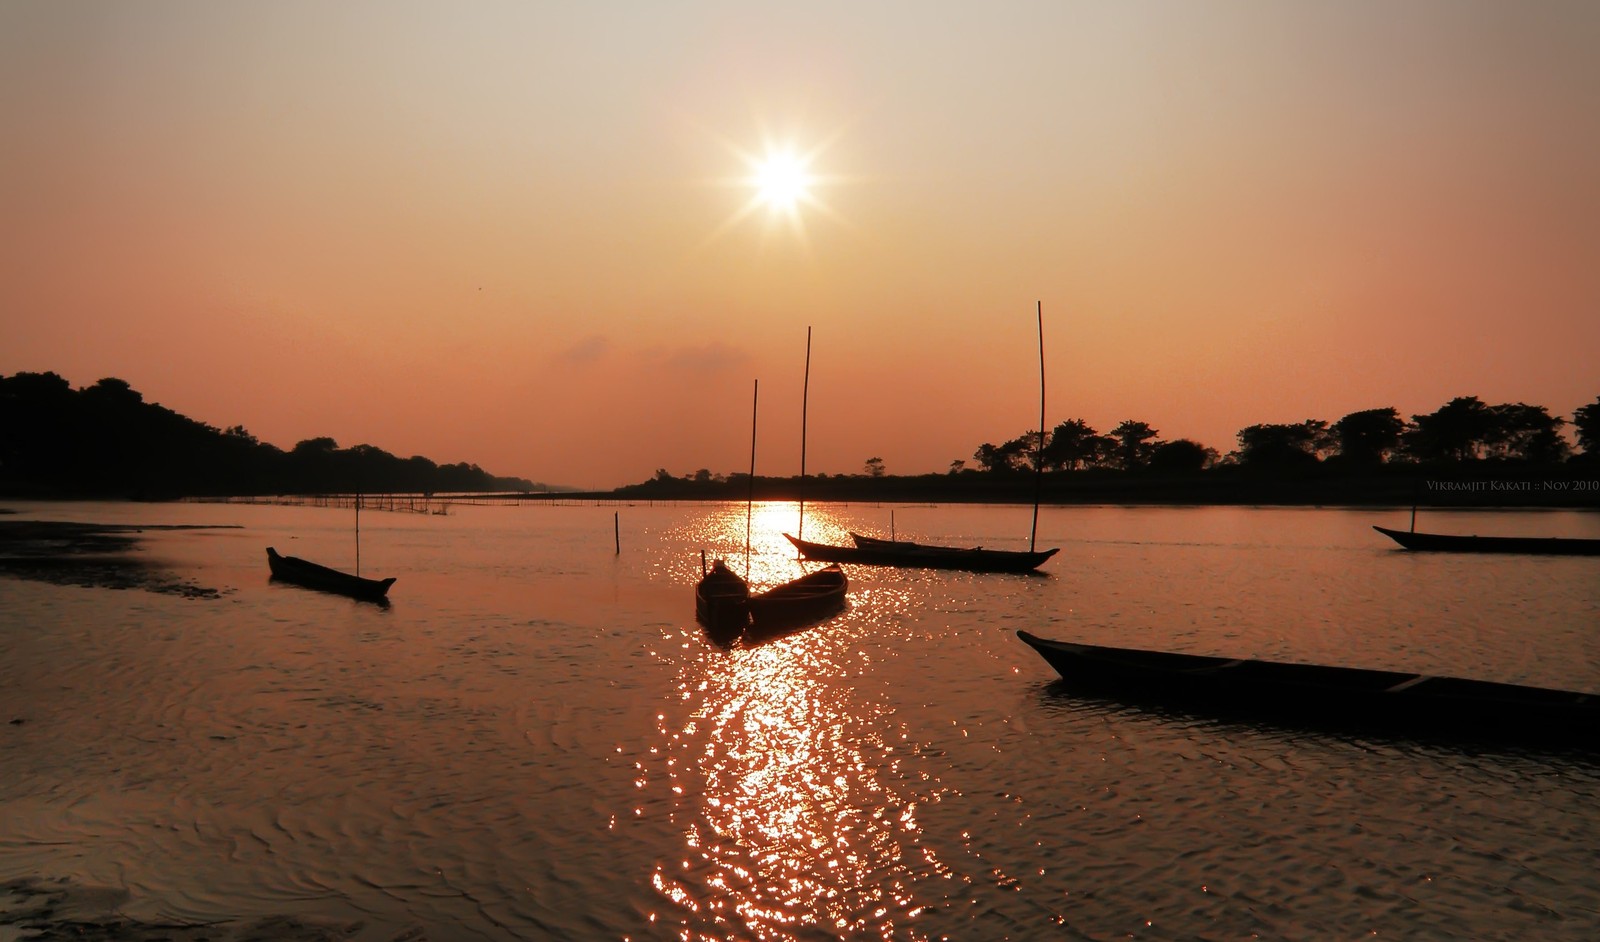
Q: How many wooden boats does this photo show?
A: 7